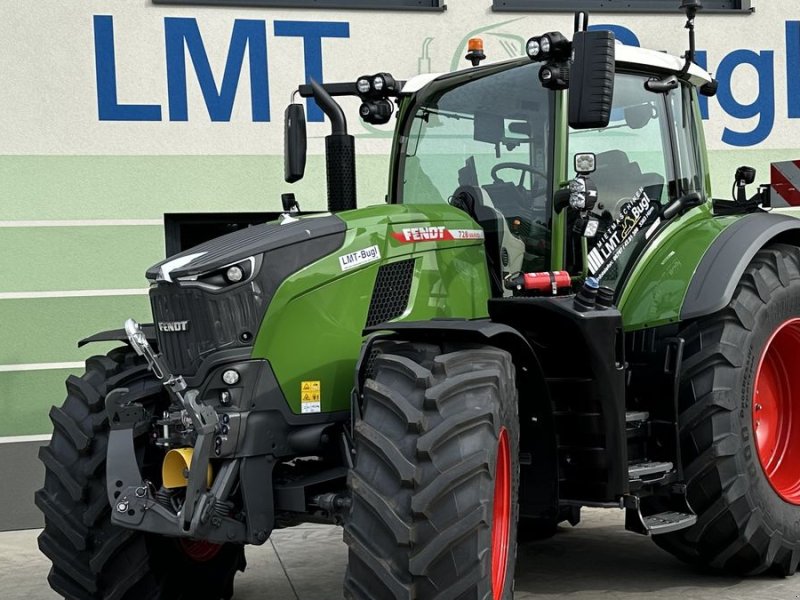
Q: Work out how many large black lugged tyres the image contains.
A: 3